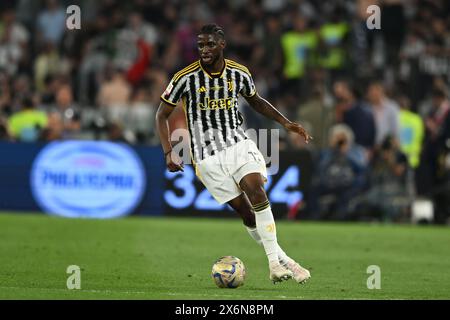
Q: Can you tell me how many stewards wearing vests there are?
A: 4